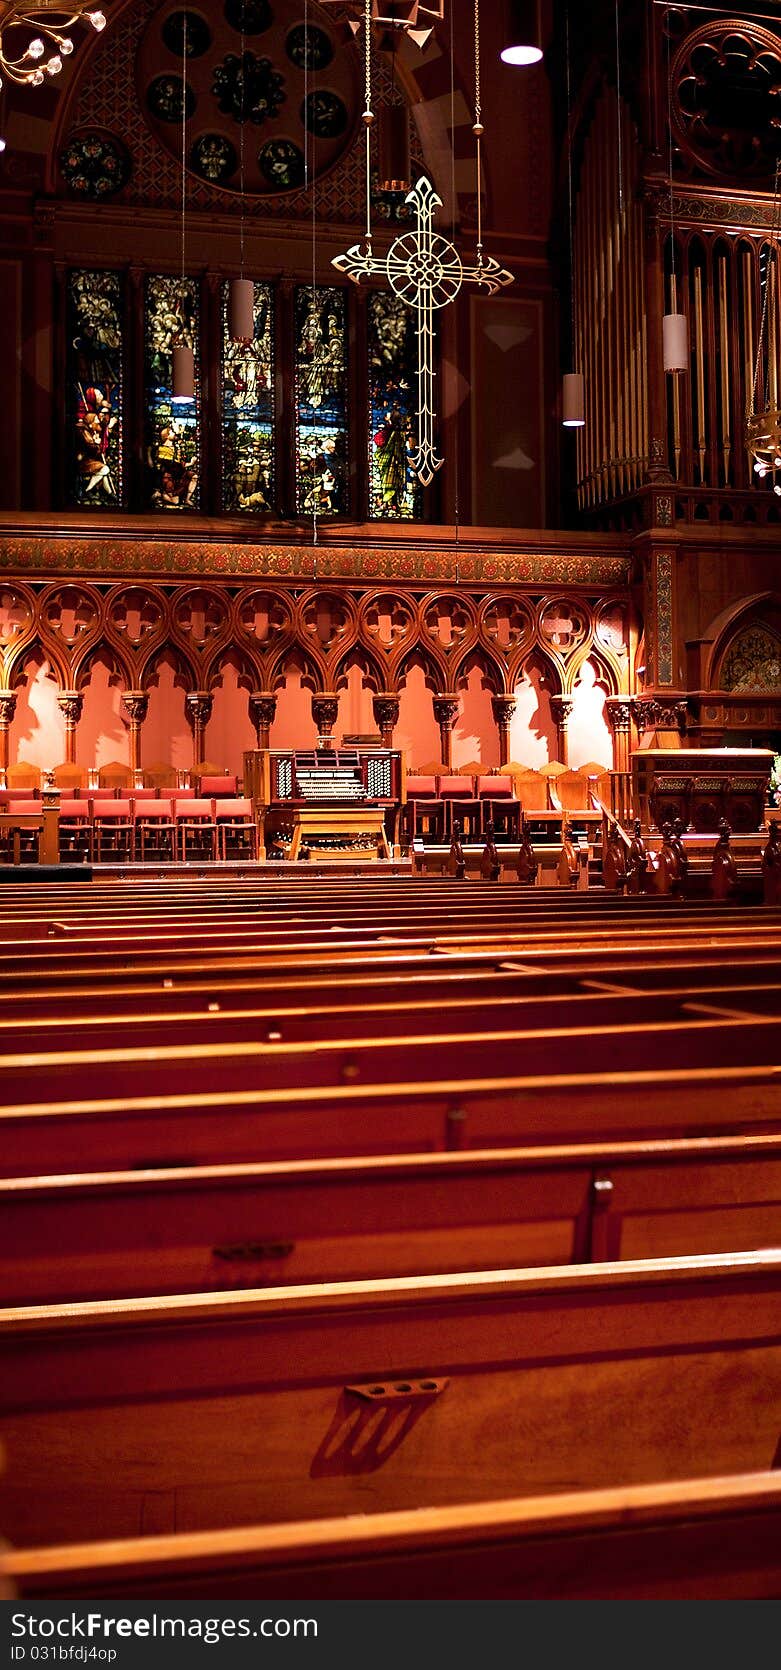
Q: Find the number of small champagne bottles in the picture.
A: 0